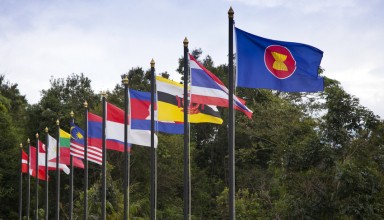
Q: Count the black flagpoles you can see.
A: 12